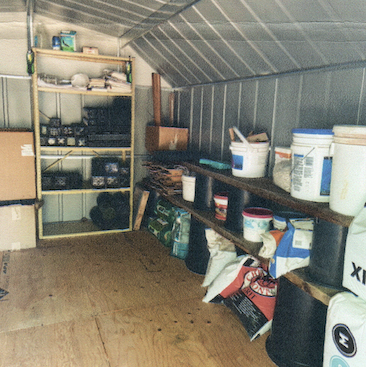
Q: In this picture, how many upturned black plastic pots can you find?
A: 5